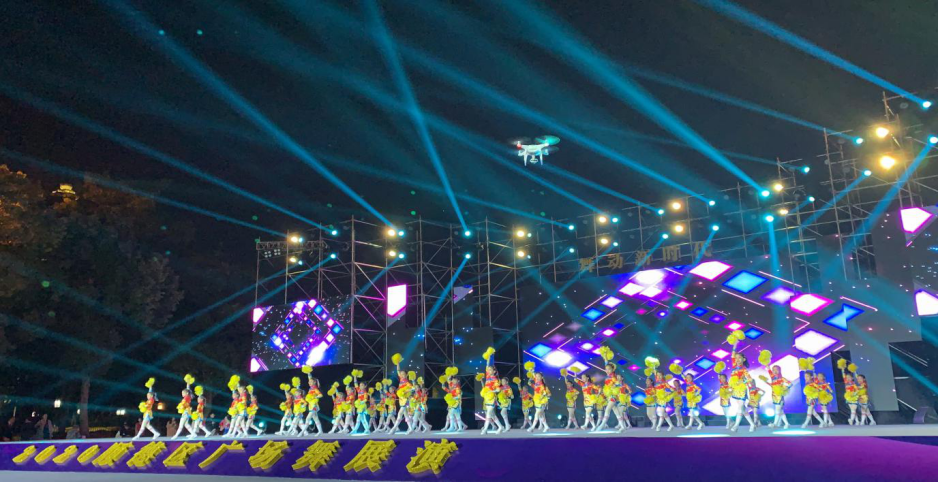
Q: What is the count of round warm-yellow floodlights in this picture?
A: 14